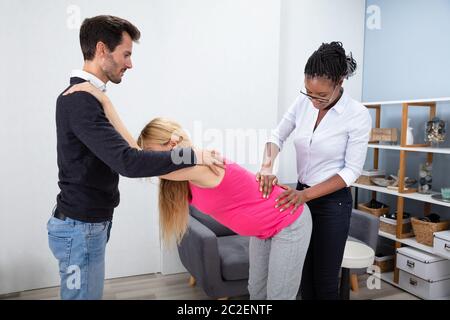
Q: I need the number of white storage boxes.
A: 3